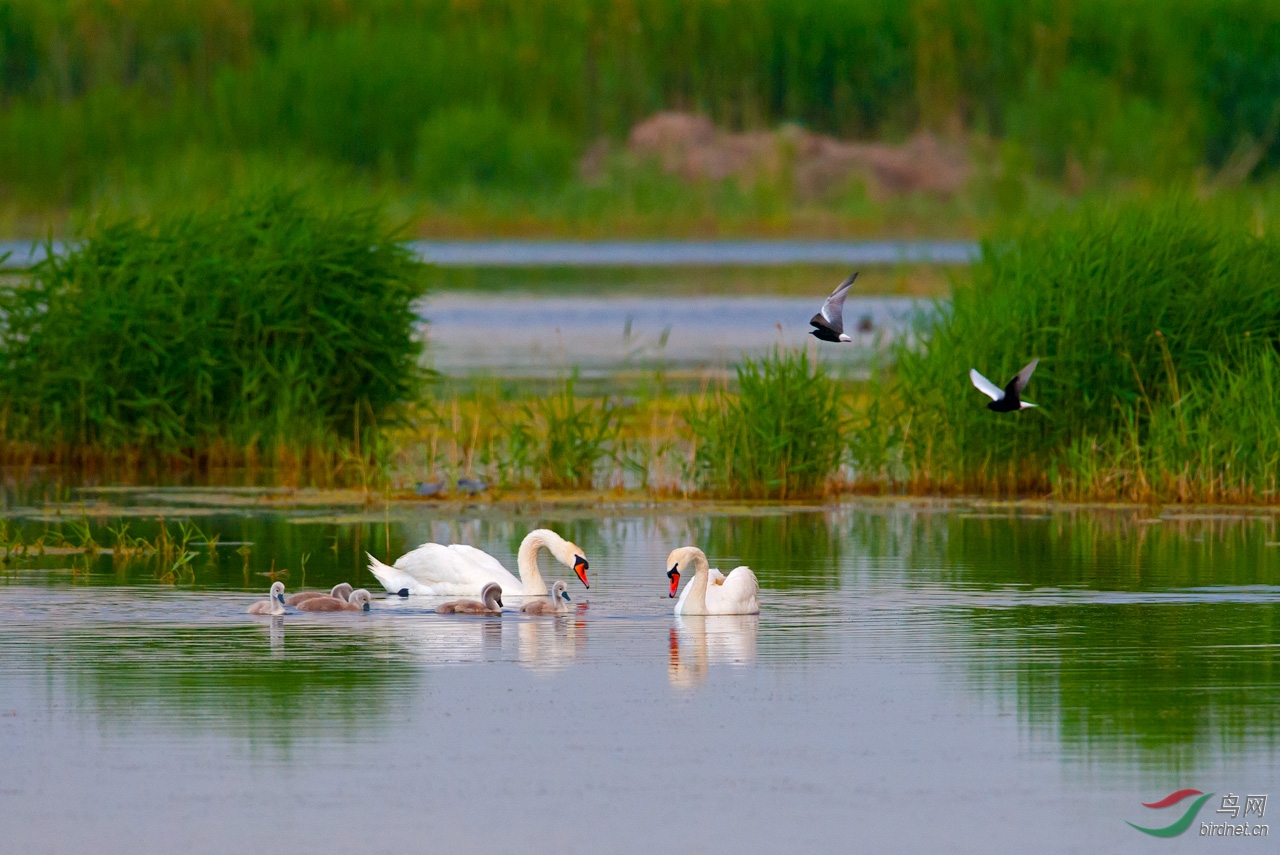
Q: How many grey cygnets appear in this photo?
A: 5